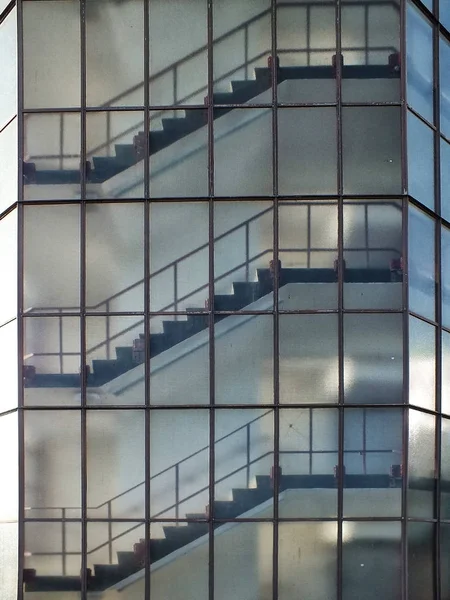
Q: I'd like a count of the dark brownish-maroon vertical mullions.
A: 8